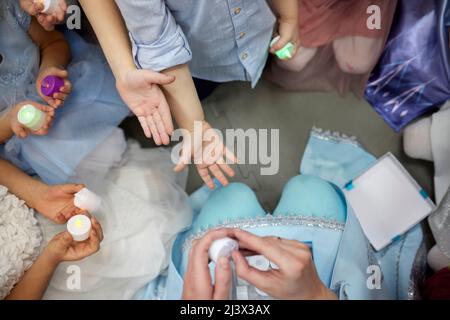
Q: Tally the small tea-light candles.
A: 7